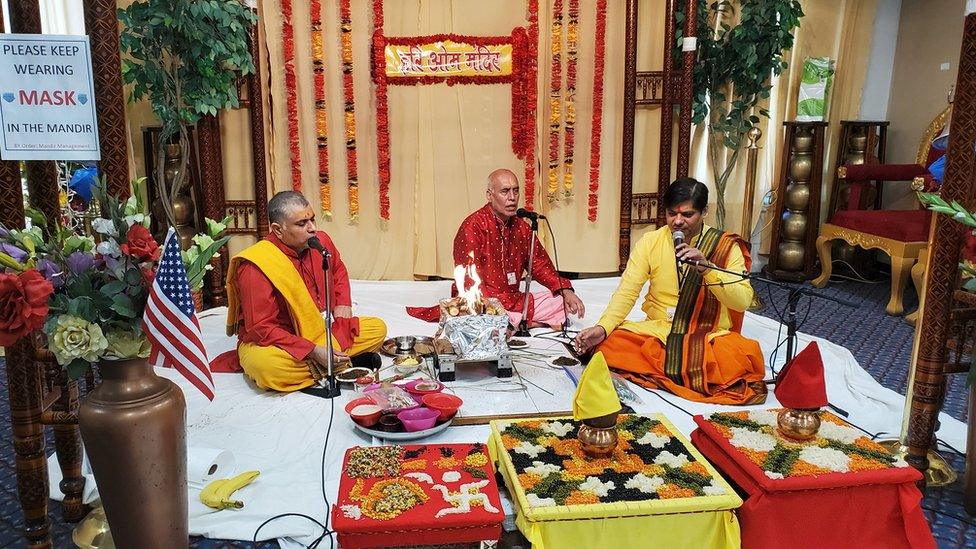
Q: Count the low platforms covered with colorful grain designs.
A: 3